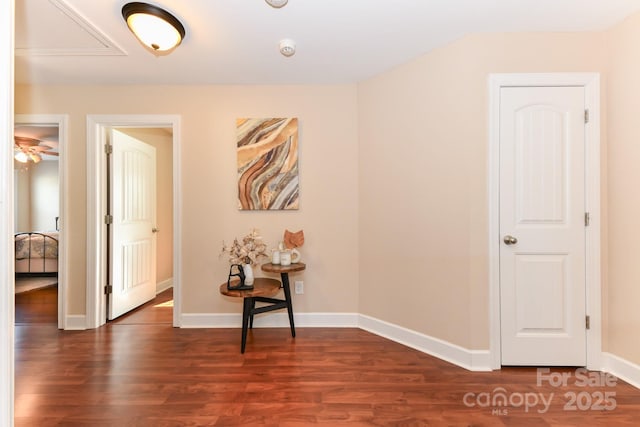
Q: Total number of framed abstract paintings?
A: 1